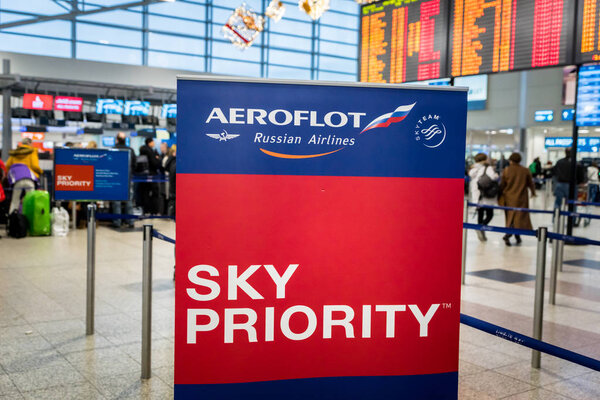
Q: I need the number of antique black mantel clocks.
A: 0